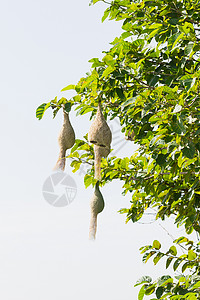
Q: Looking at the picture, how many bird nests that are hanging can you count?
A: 3